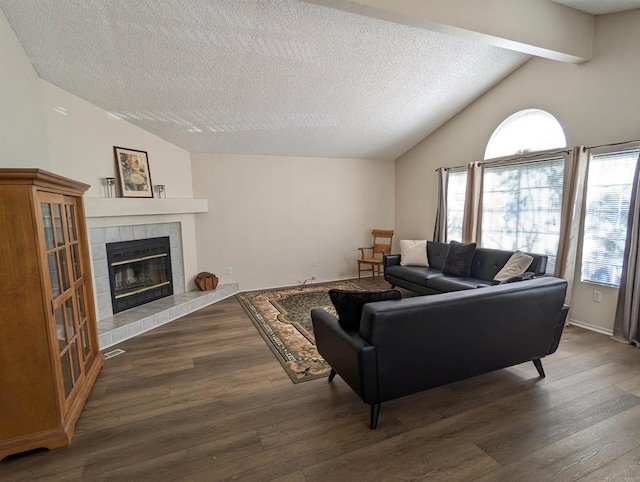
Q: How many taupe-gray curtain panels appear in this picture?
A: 4